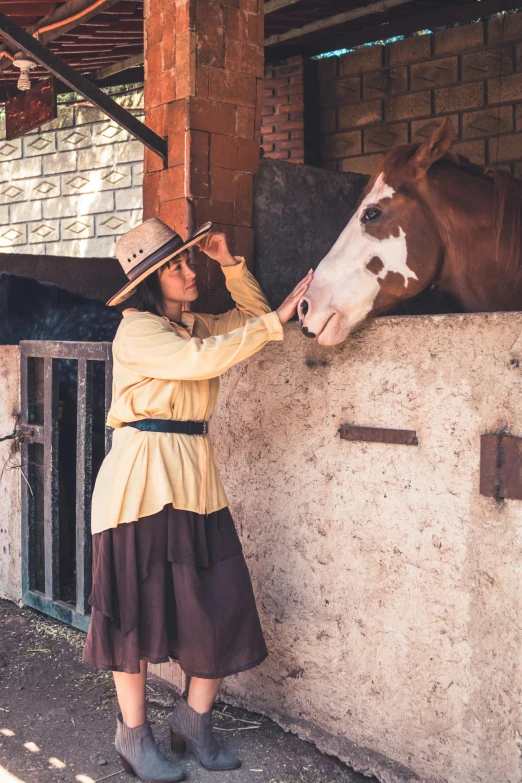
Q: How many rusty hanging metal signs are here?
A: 1